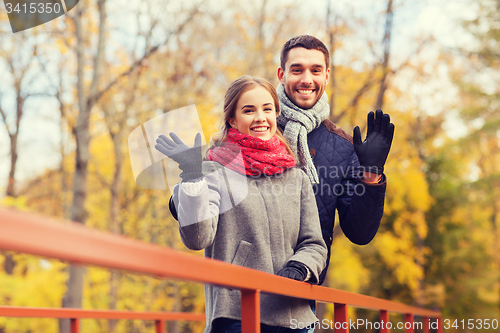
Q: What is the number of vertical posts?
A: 8